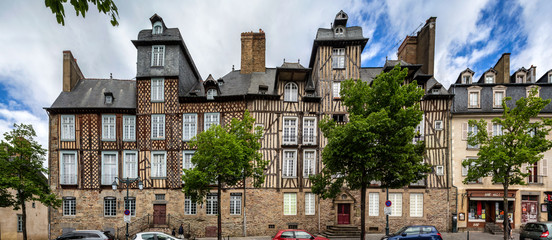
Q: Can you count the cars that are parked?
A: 5